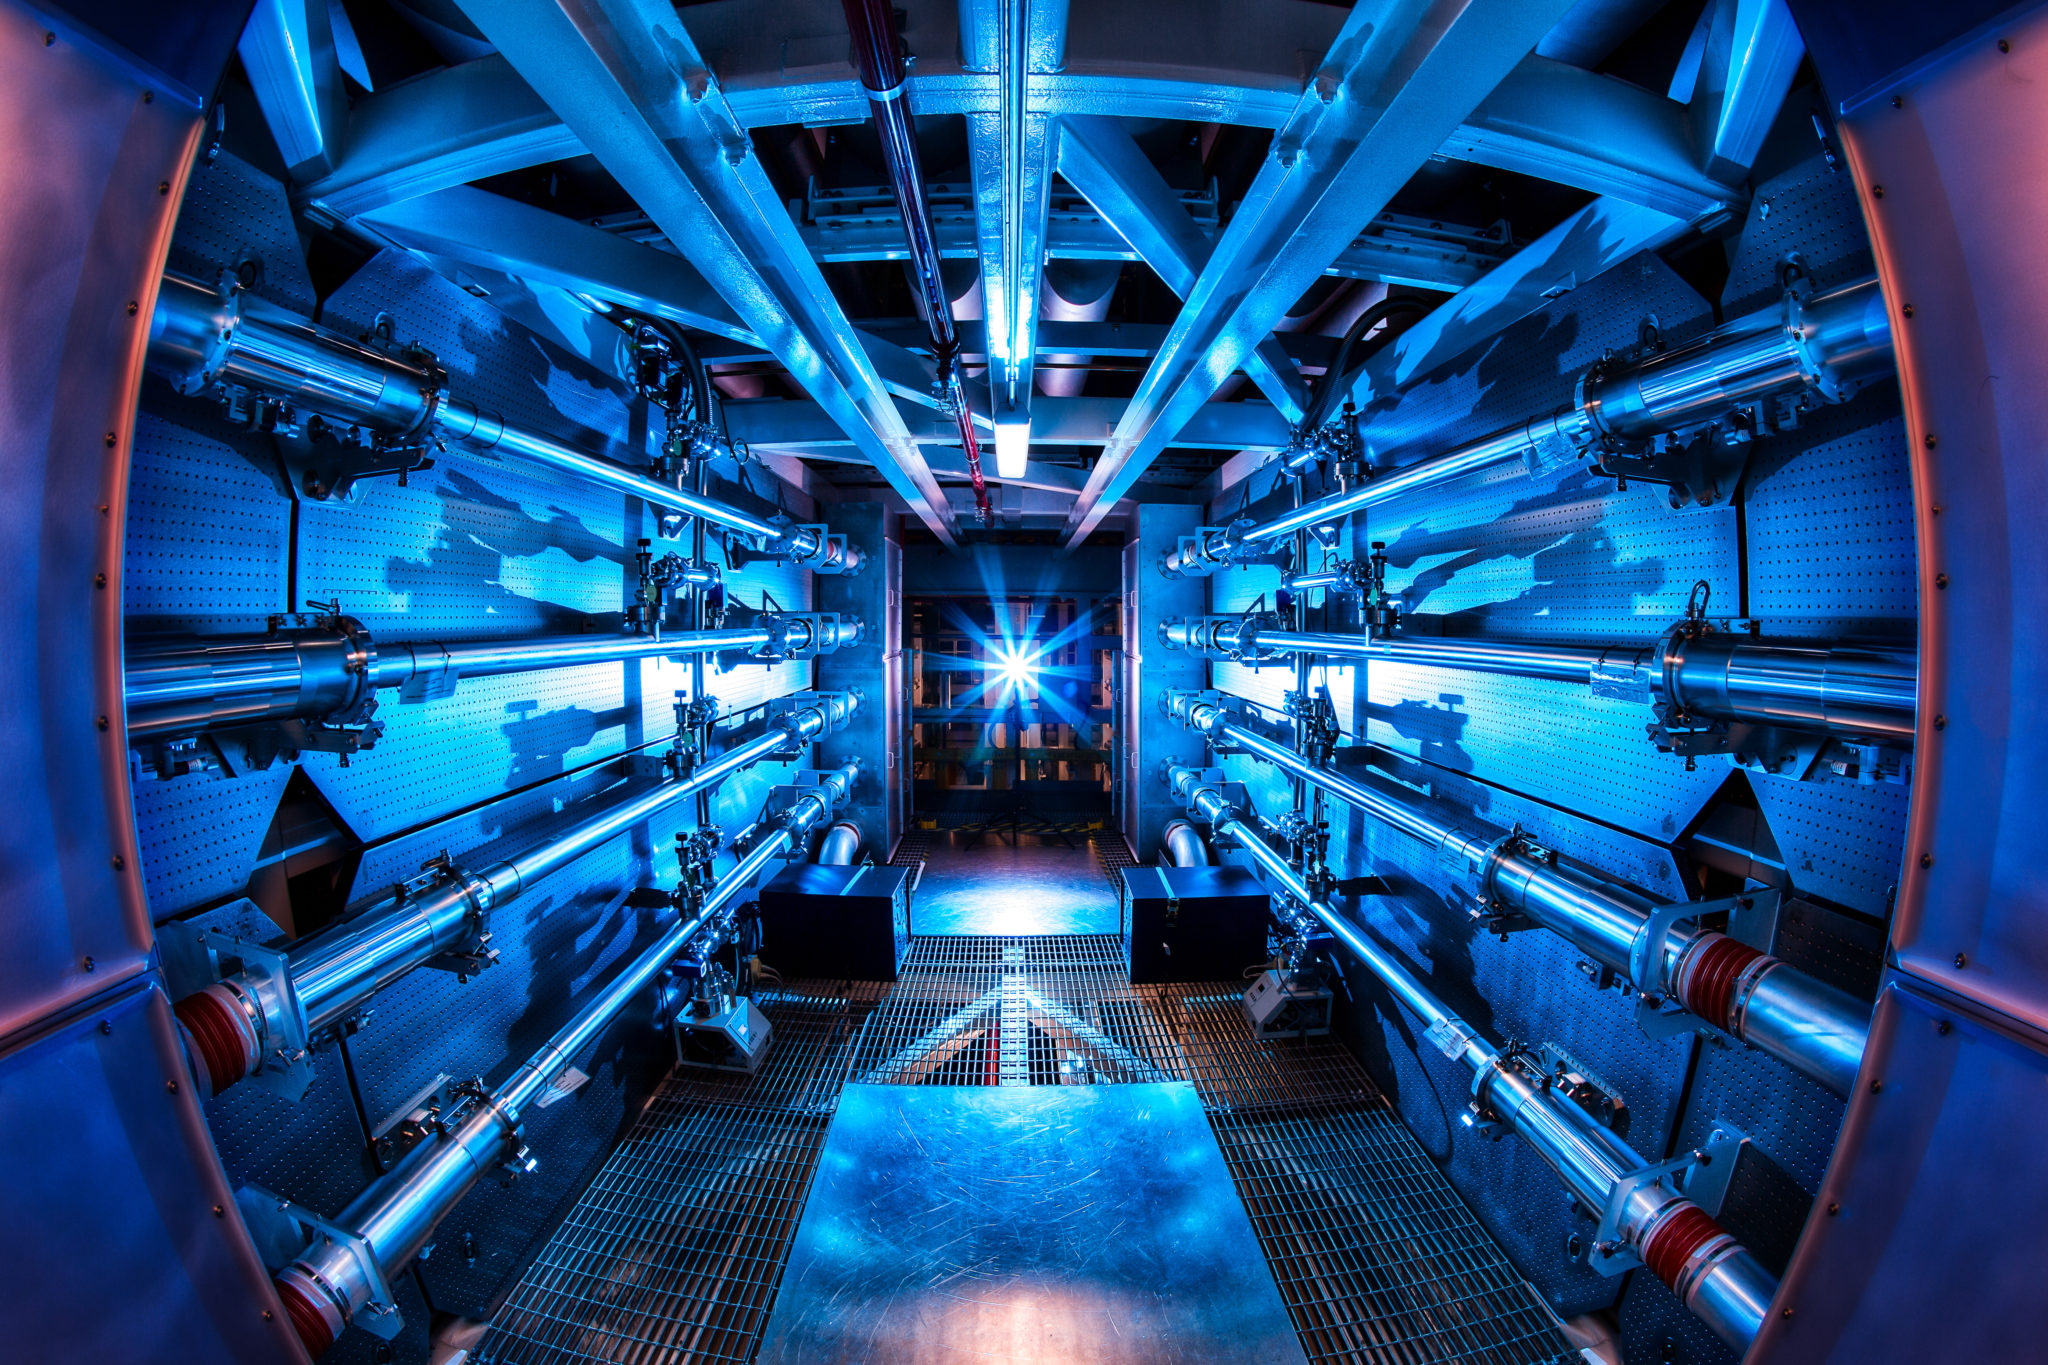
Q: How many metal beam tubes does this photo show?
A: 8